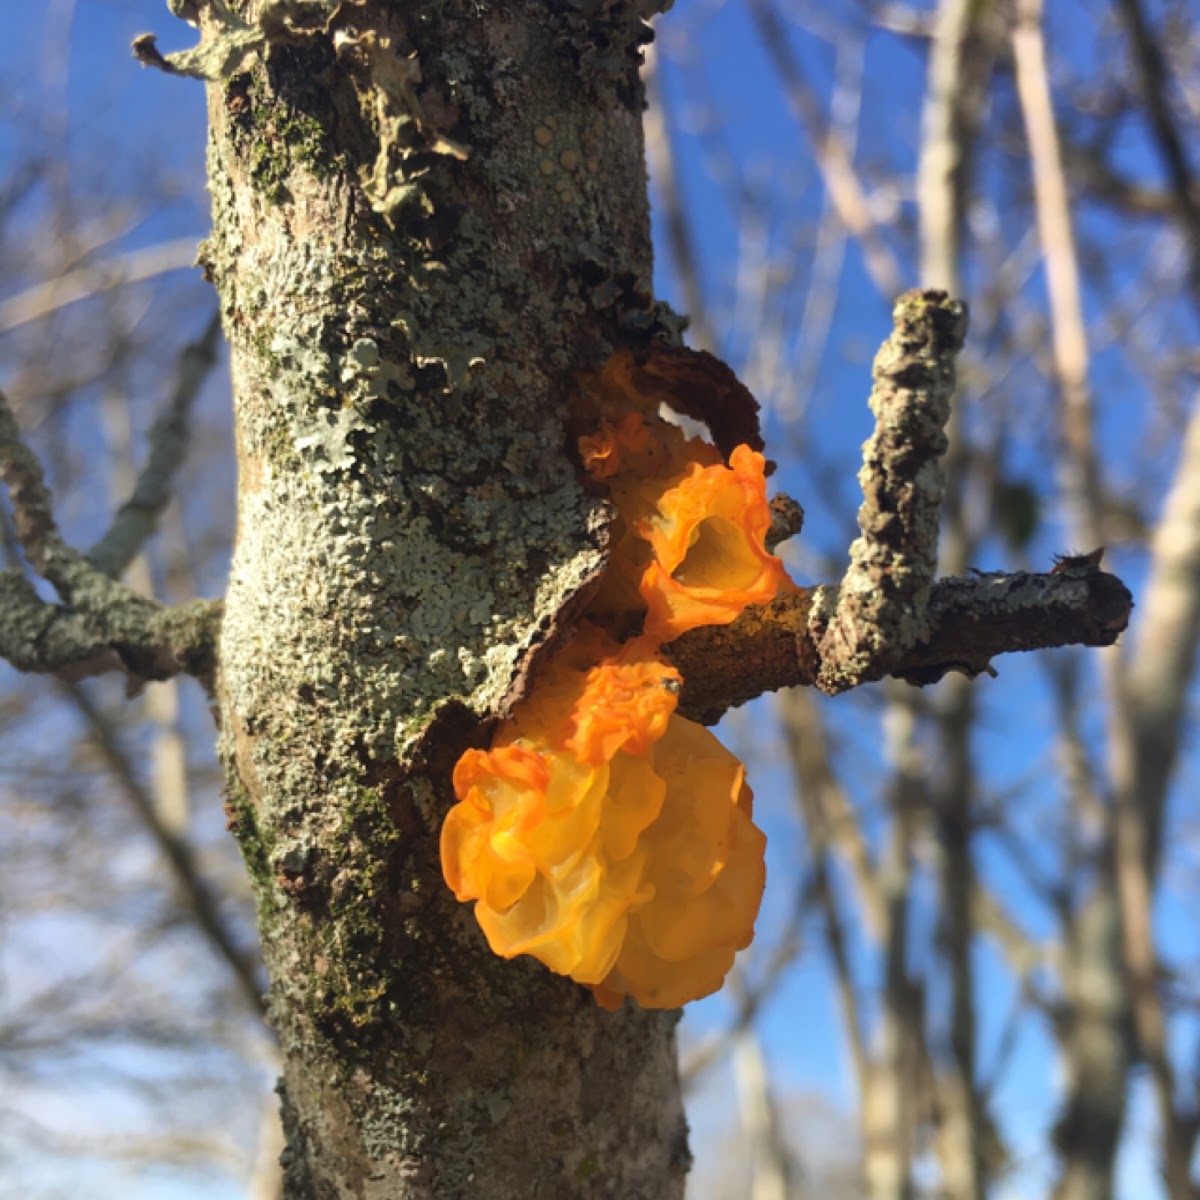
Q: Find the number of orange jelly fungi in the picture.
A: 2